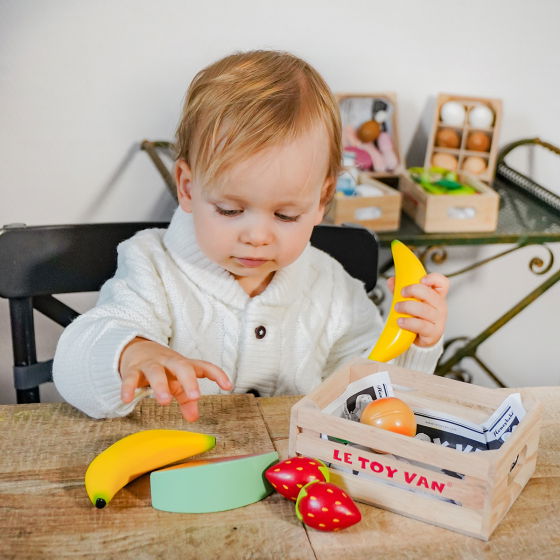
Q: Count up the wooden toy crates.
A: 5